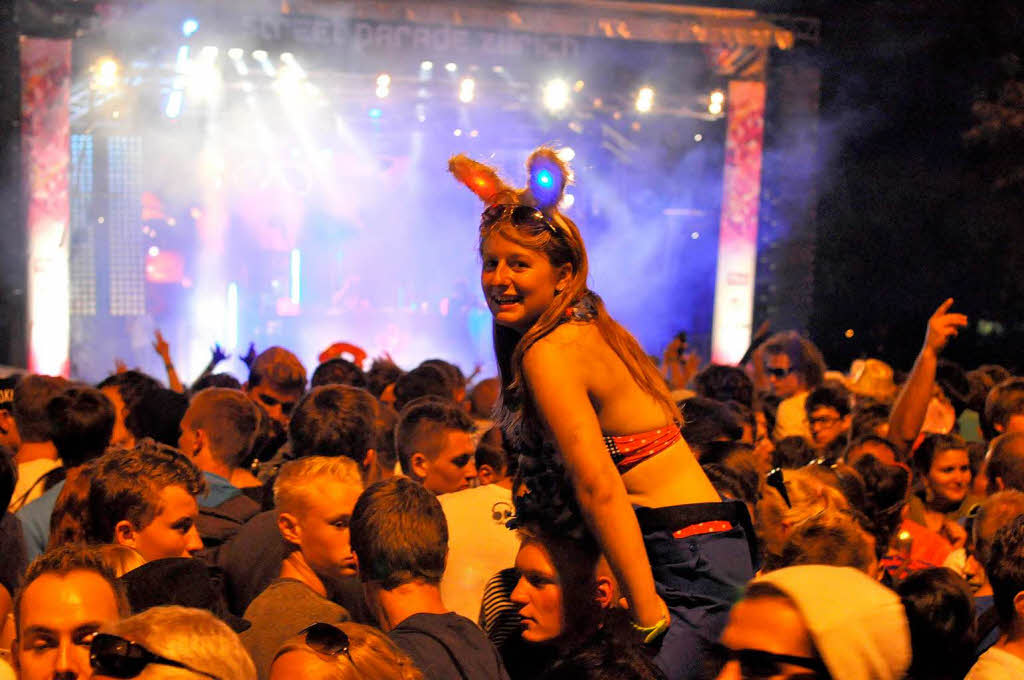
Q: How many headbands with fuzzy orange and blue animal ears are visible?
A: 1